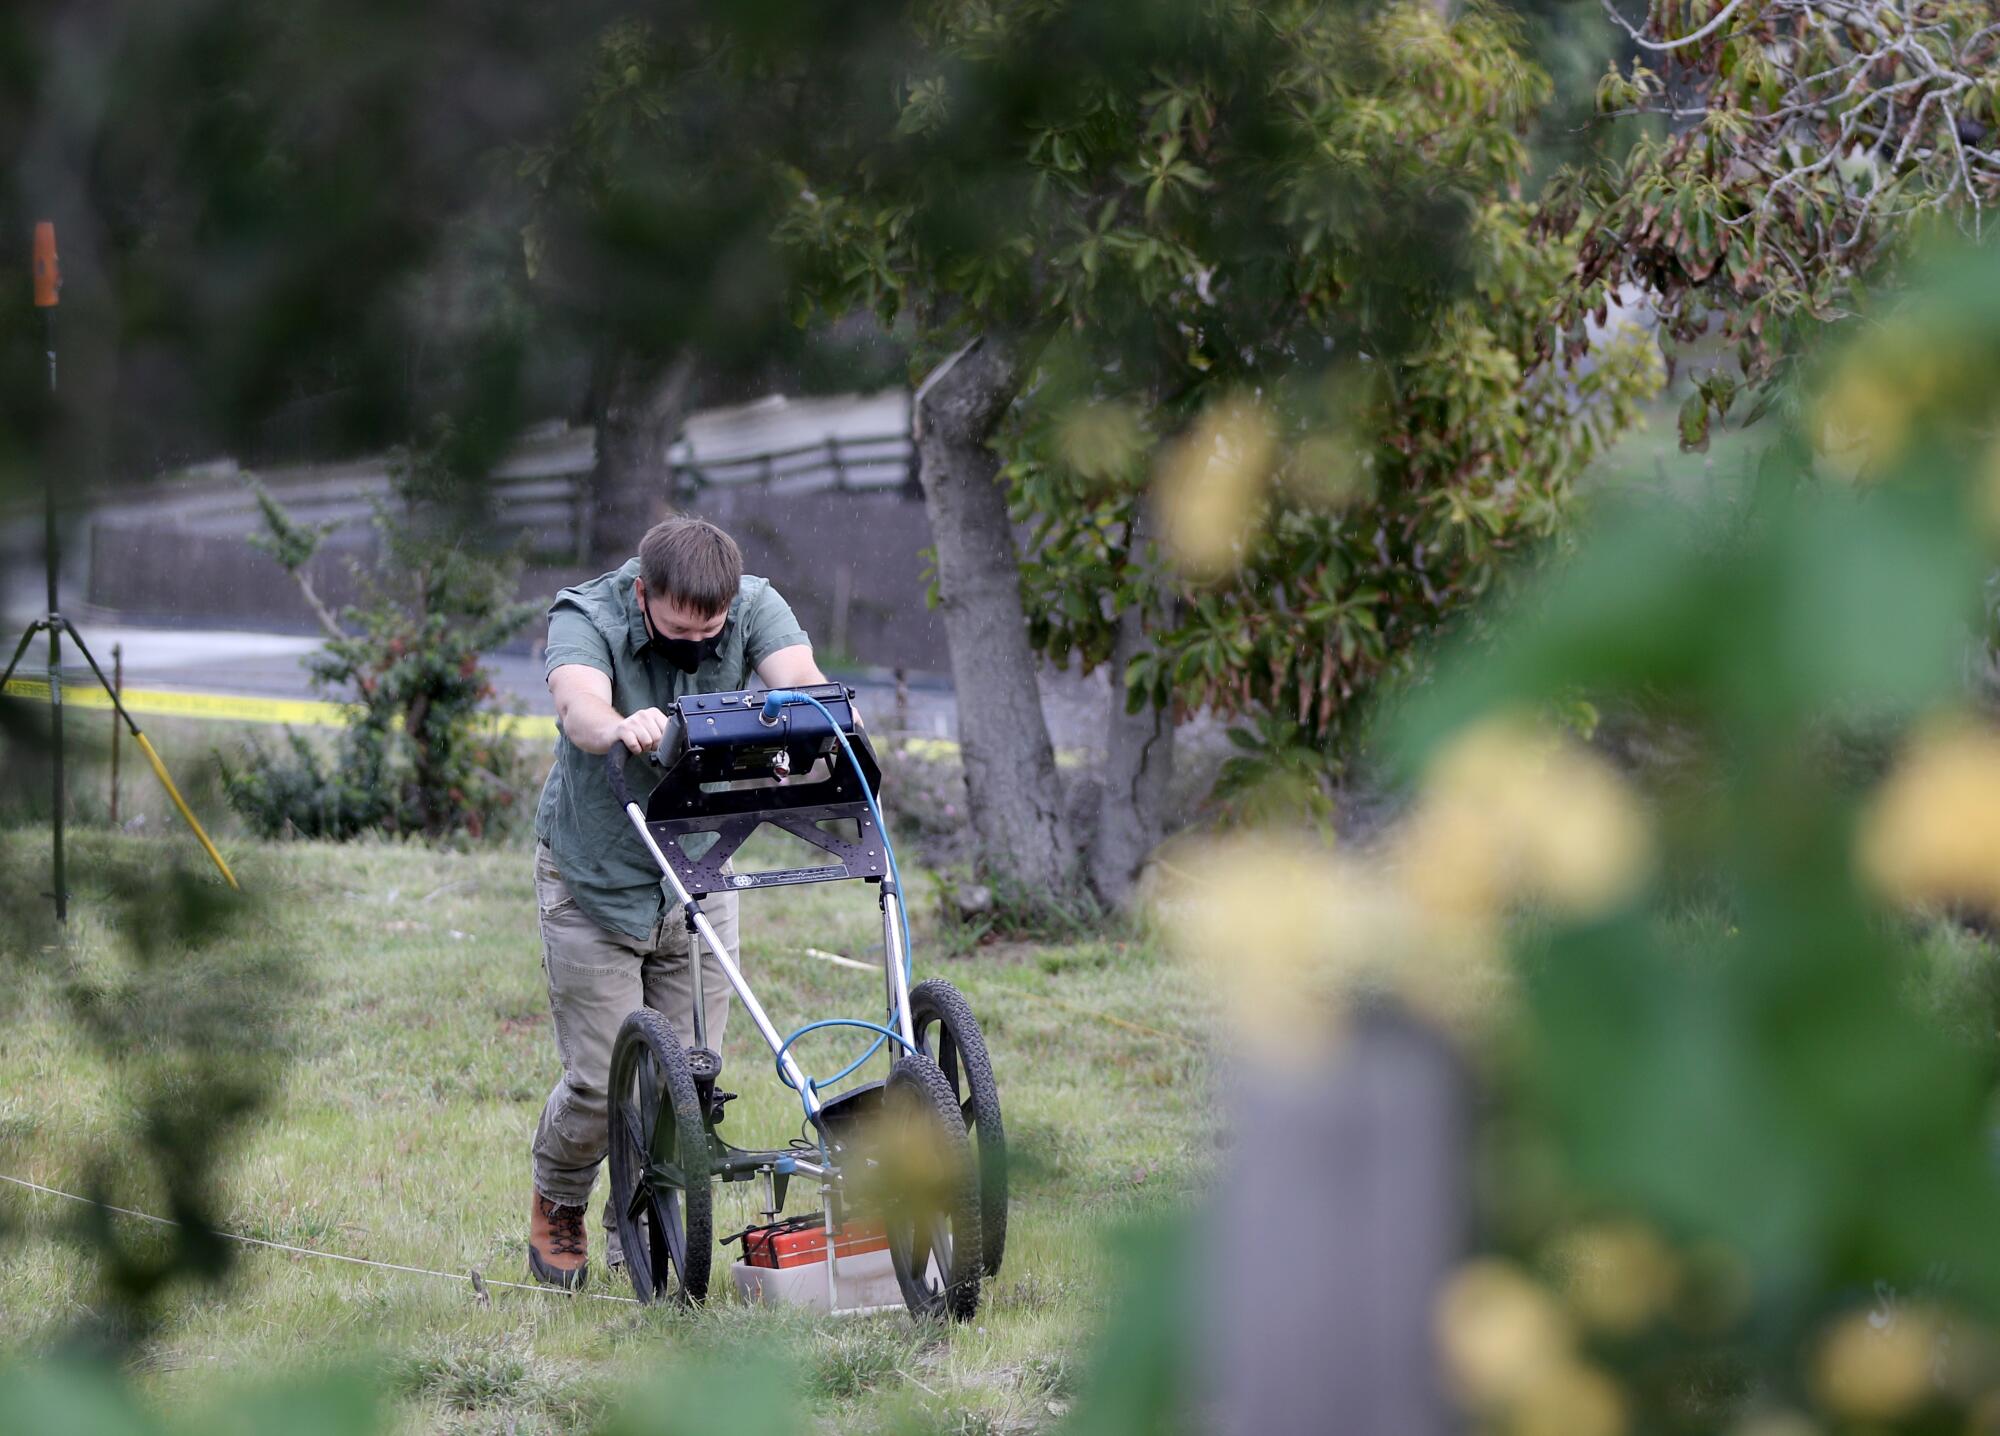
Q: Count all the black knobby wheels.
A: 3